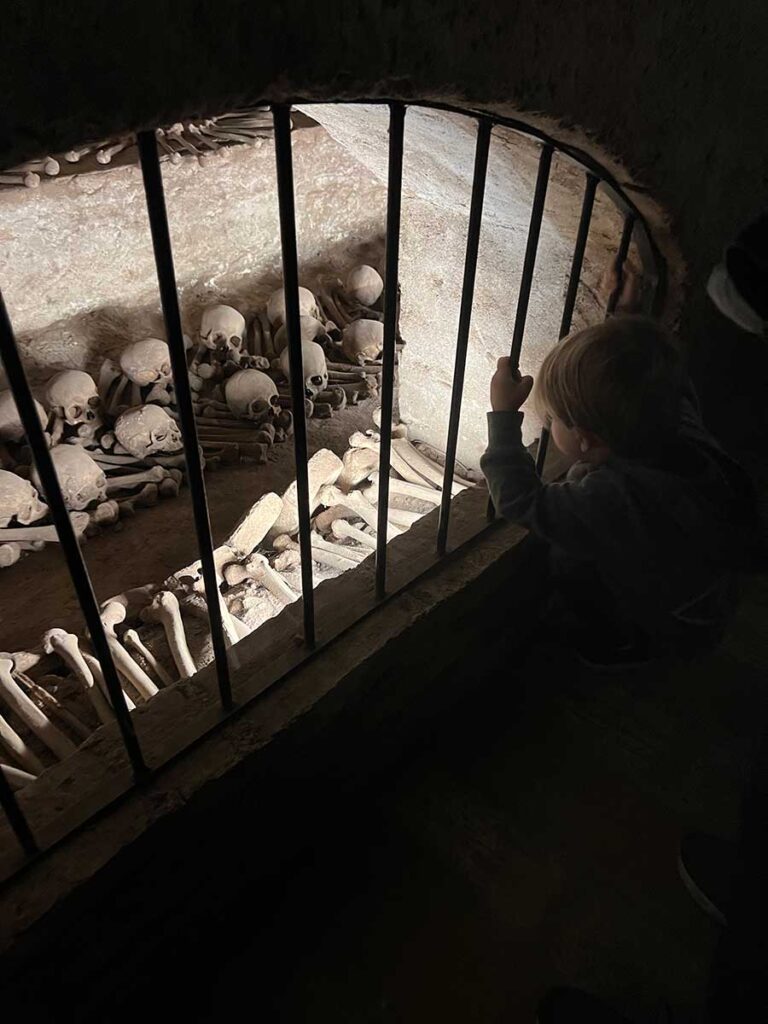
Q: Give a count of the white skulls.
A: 13